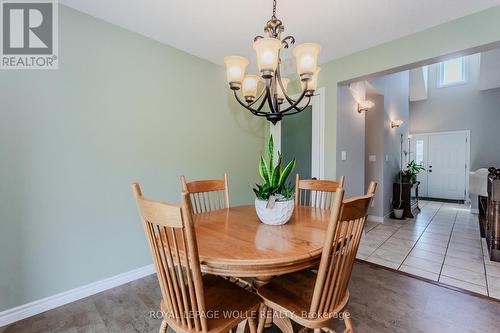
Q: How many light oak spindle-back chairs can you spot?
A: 4